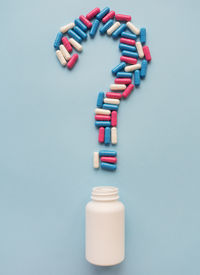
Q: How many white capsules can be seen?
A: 13